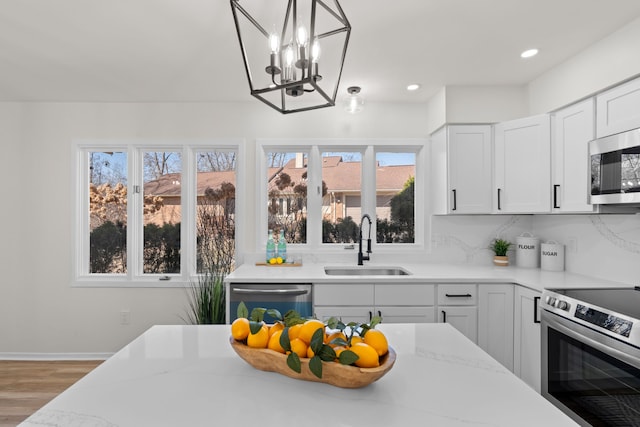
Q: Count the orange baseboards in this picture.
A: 0